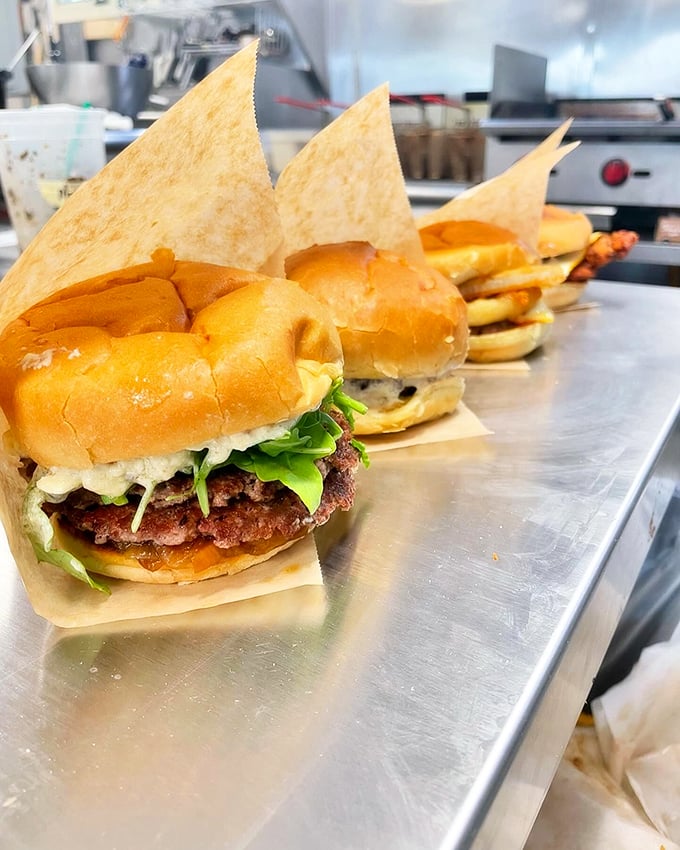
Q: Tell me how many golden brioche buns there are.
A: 4